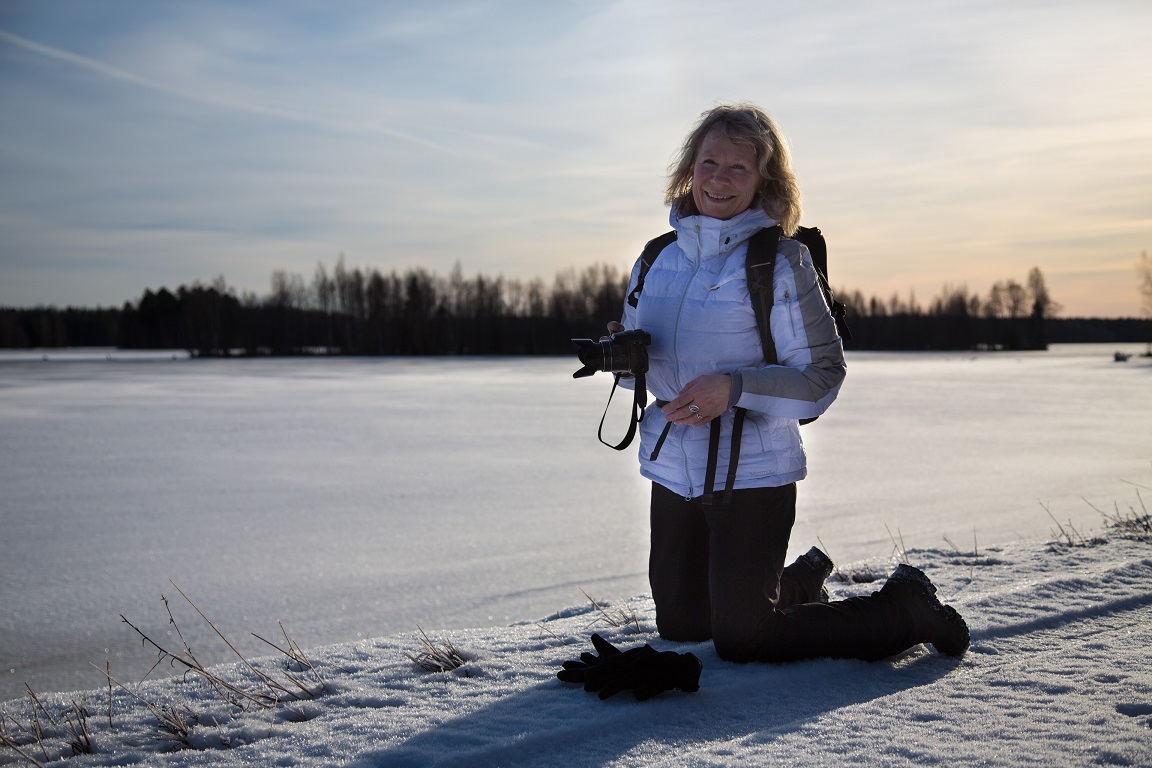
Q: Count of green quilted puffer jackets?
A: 0